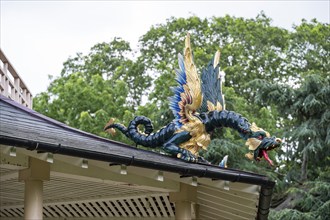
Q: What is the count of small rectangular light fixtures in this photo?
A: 7